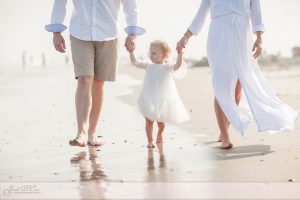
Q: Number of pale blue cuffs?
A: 2